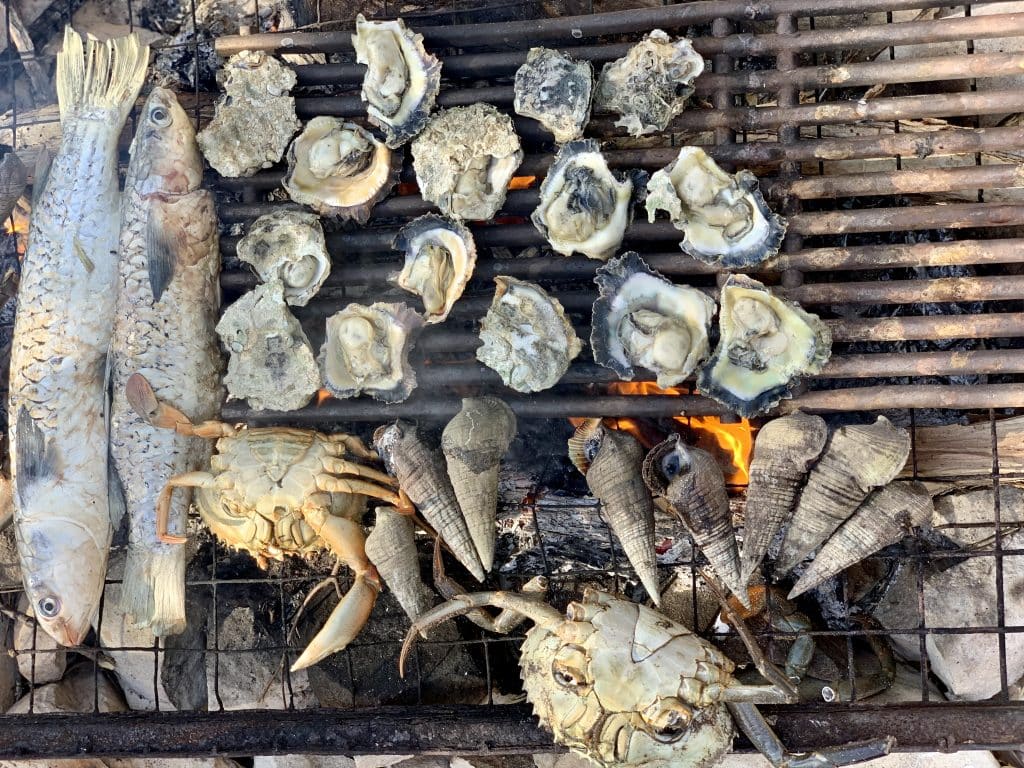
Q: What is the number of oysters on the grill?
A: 15